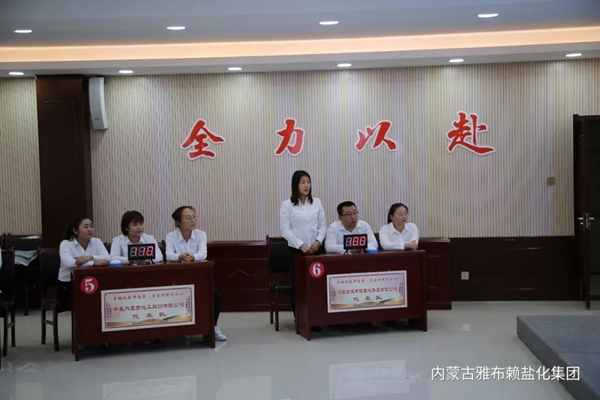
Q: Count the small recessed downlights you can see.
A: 10